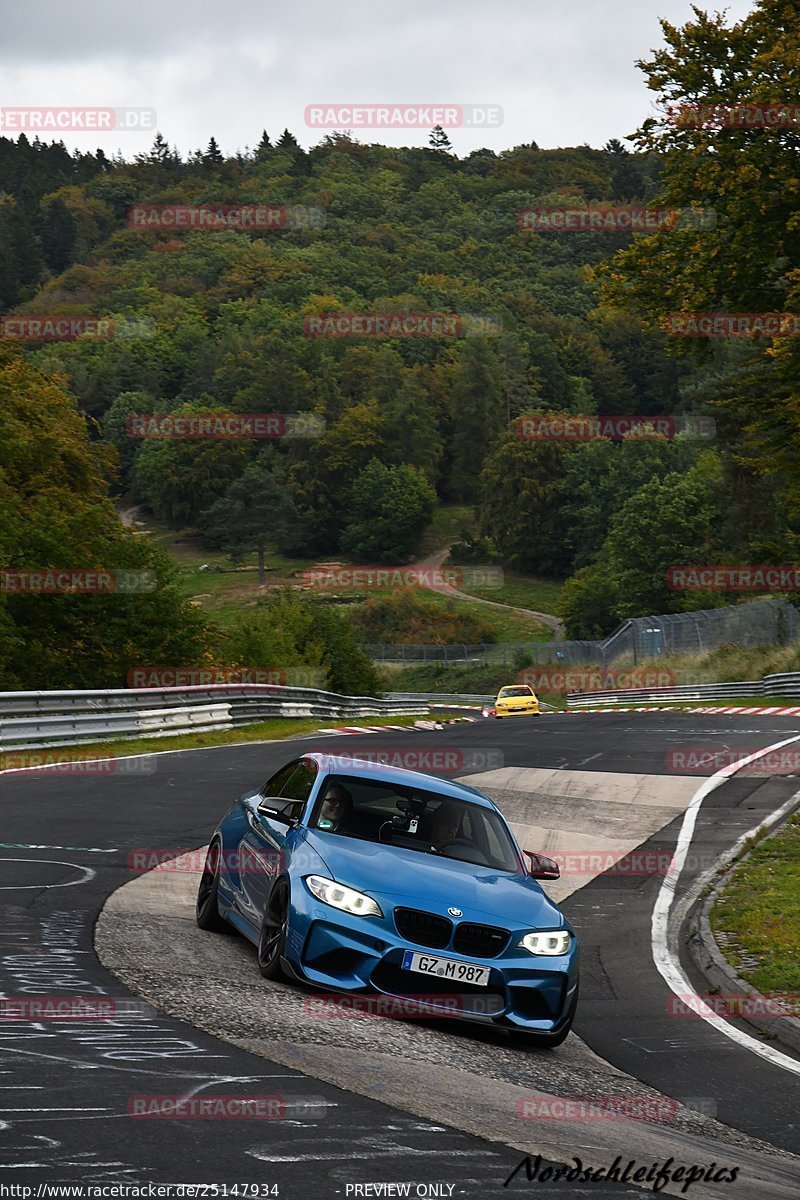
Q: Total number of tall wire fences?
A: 1